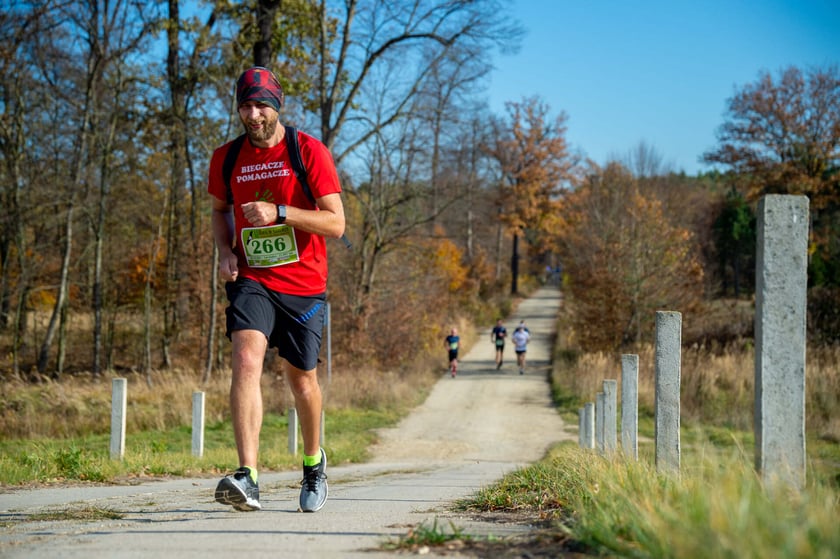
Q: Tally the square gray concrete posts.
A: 11